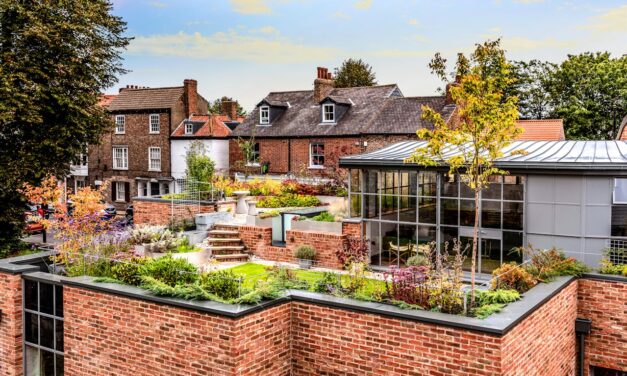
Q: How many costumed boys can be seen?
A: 0